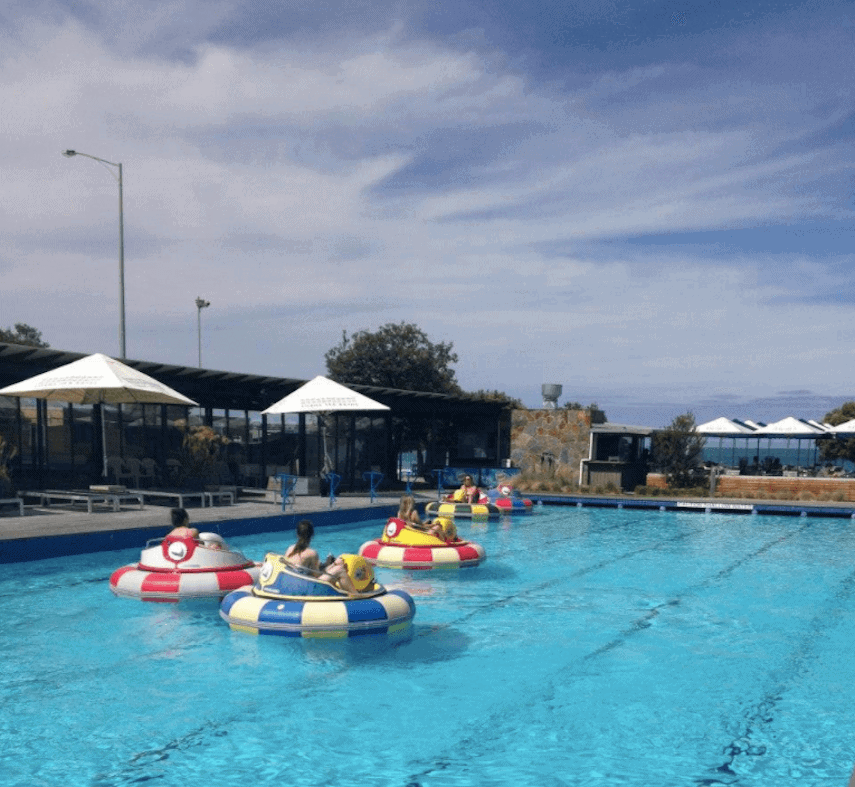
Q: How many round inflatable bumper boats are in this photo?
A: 5